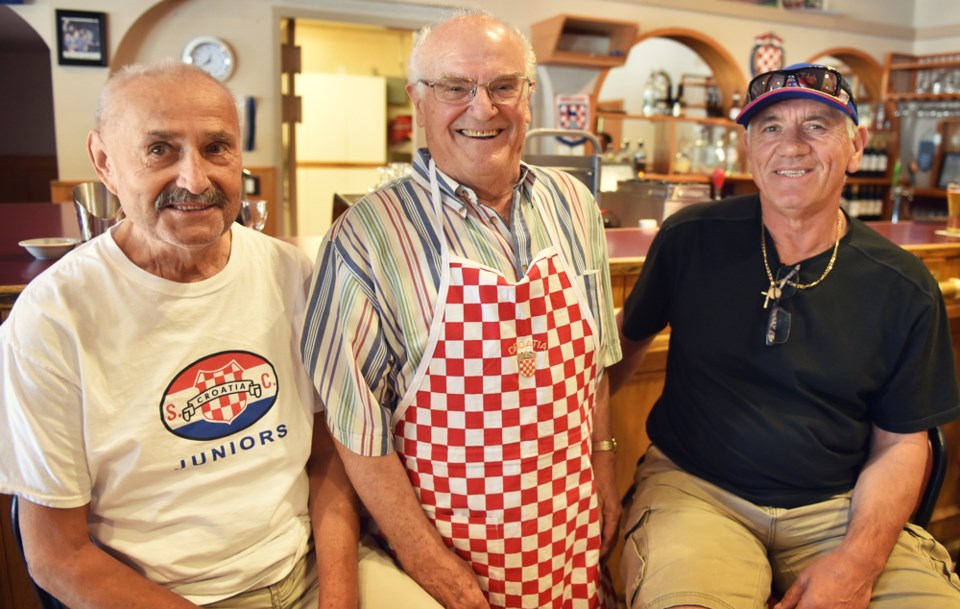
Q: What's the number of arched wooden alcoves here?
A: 2